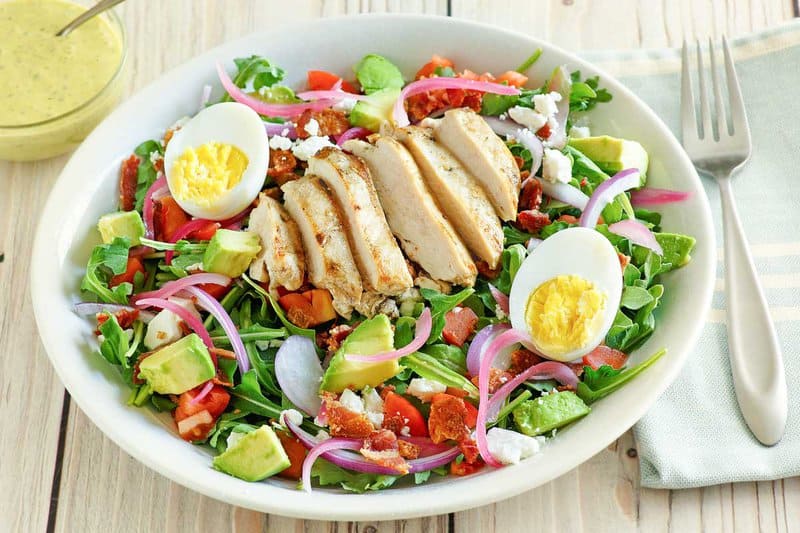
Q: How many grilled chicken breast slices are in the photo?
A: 6